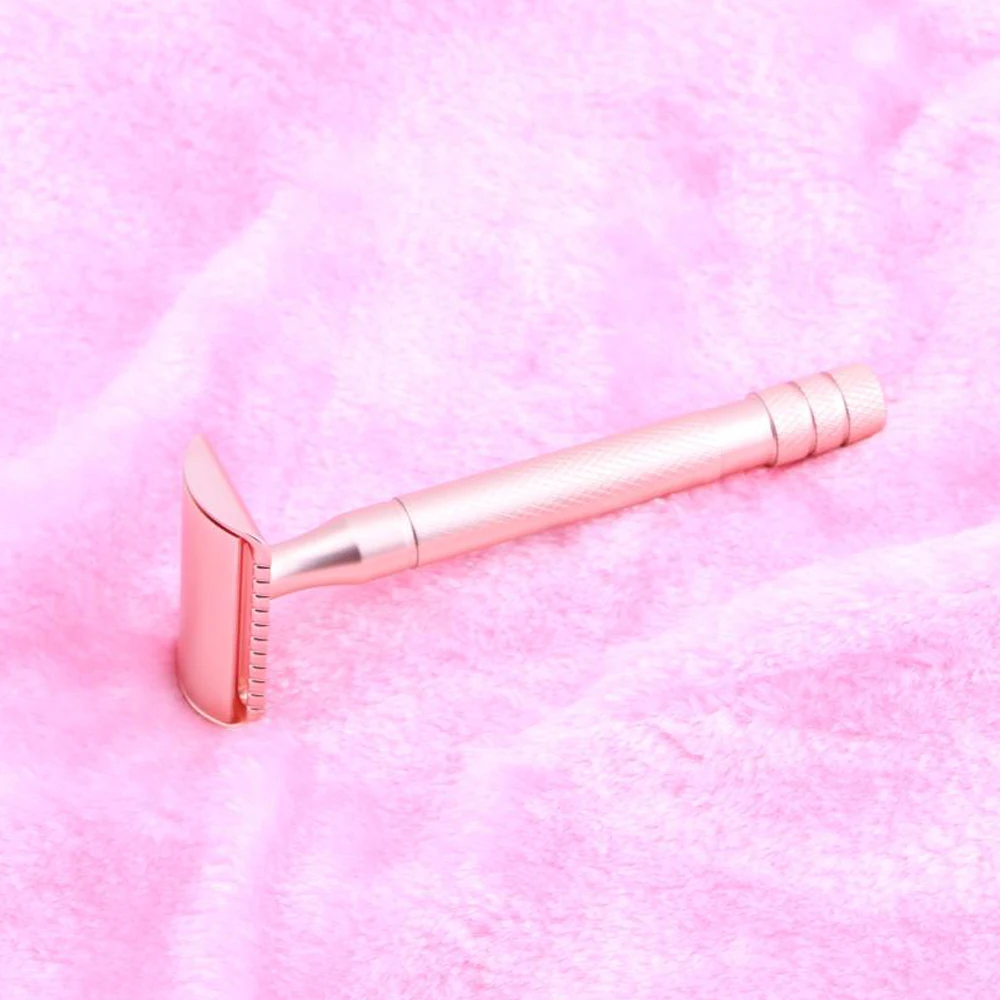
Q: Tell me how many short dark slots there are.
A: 11